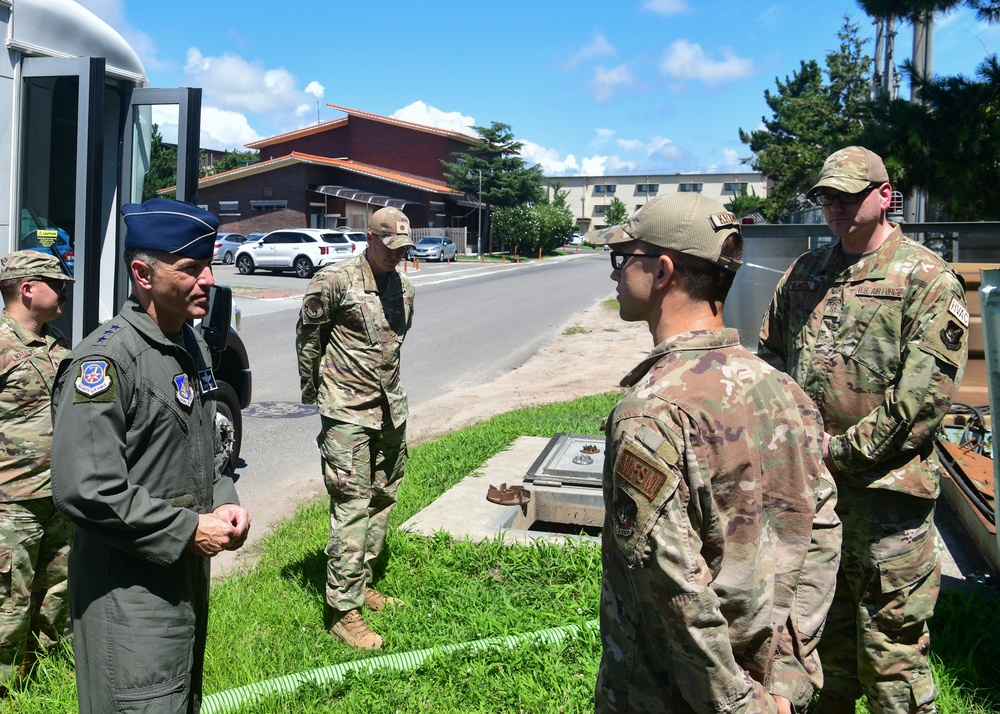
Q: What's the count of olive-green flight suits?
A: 1